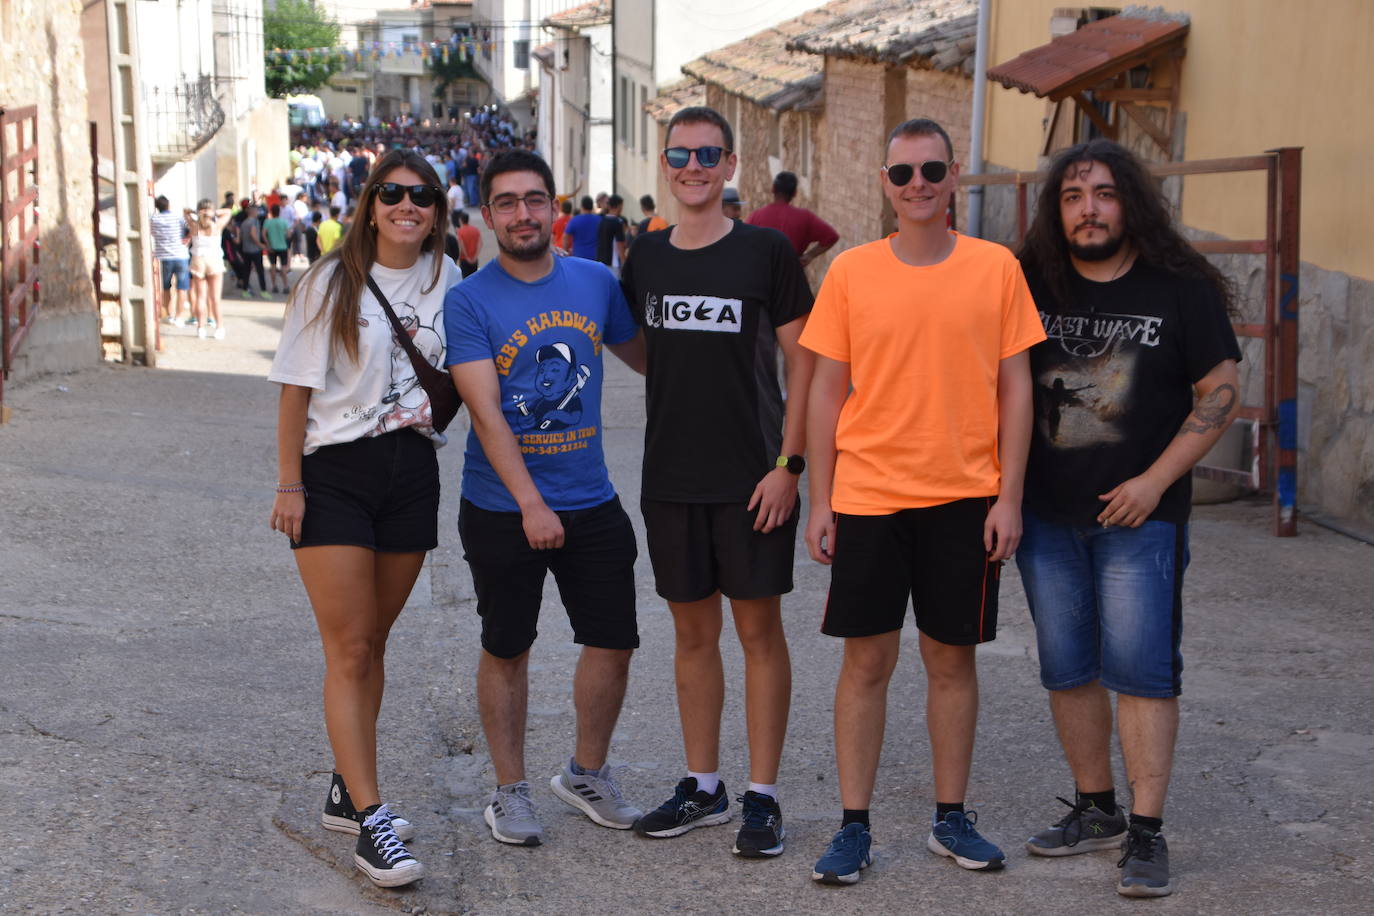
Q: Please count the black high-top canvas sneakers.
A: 2